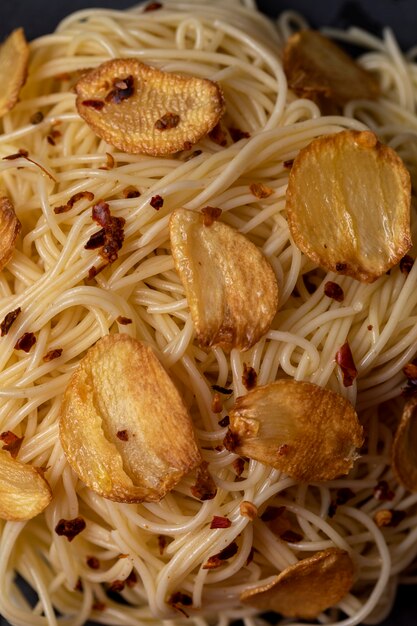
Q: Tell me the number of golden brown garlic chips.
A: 11